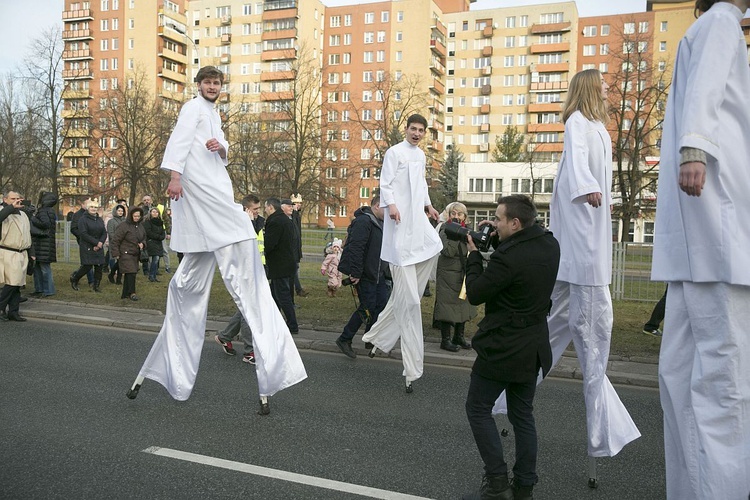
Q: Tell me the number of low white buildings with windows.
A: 1